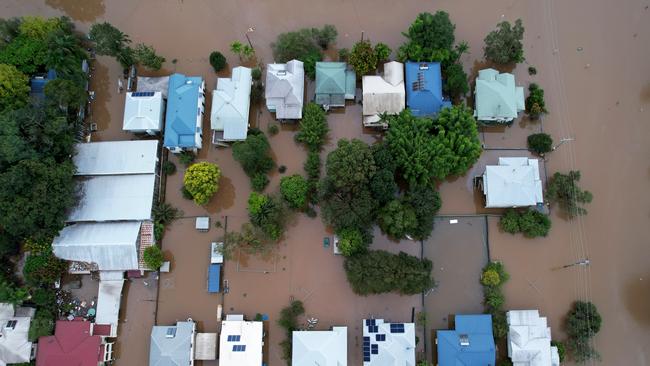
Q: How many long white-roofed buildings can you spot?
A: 3